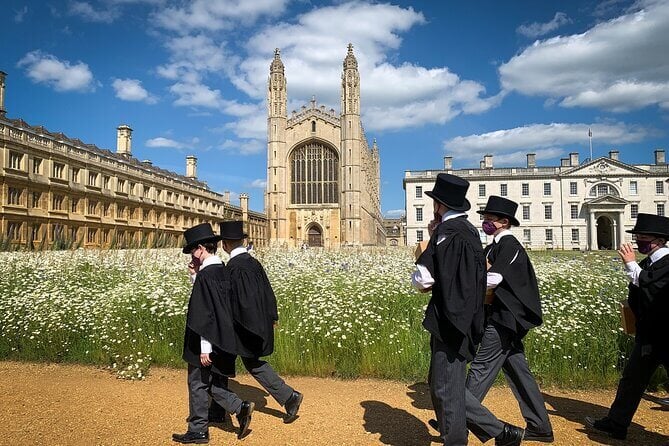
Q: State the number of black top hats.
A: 5